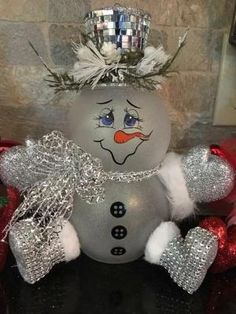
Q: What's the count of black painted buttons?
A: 3